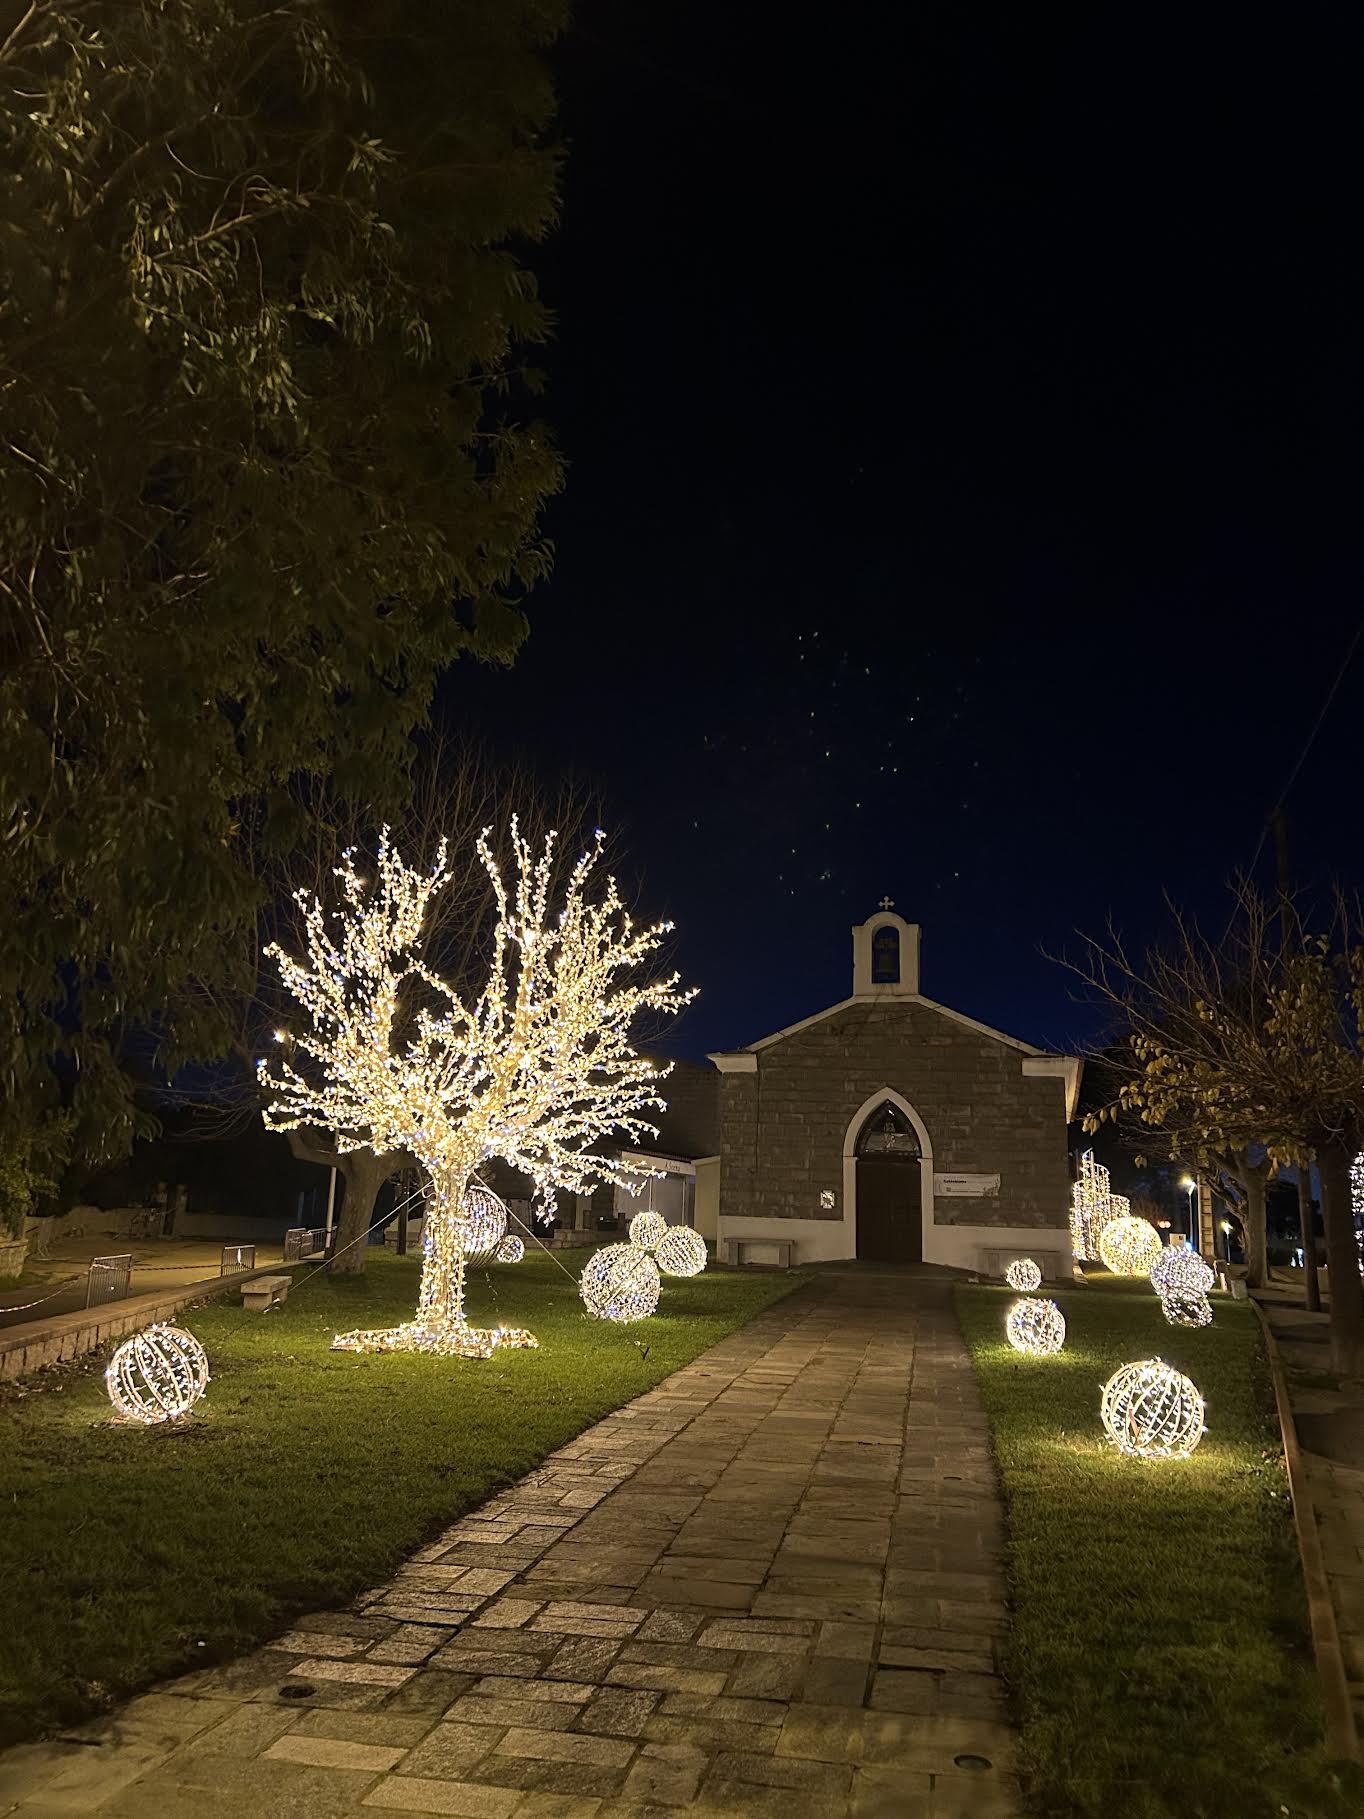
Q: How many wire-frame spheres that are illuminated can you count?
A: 12